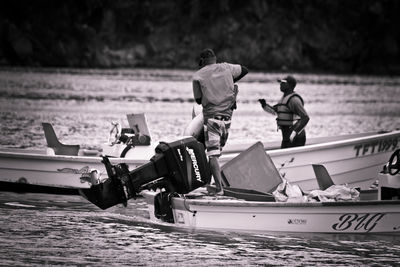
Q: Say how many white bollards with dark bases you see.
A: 0